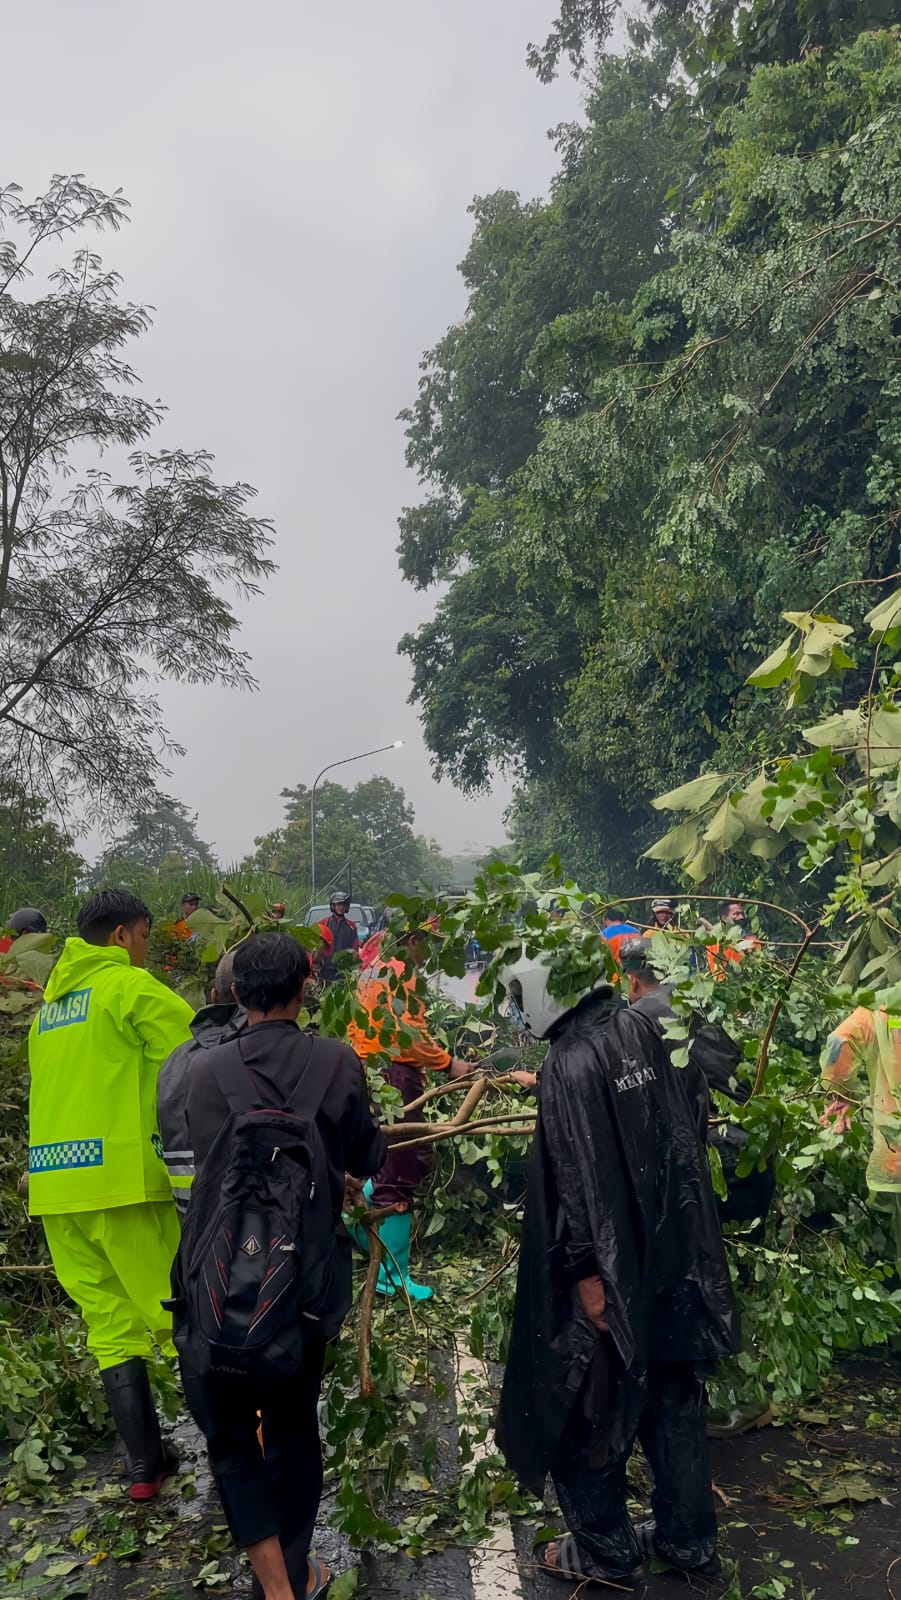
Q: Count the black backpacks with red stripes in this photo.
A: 1